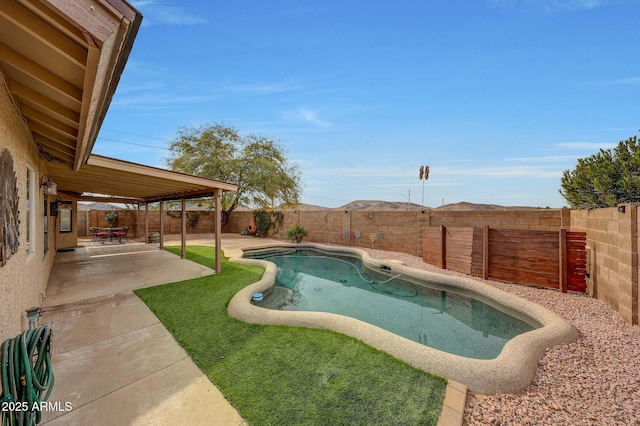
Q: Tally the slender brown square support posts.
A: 5